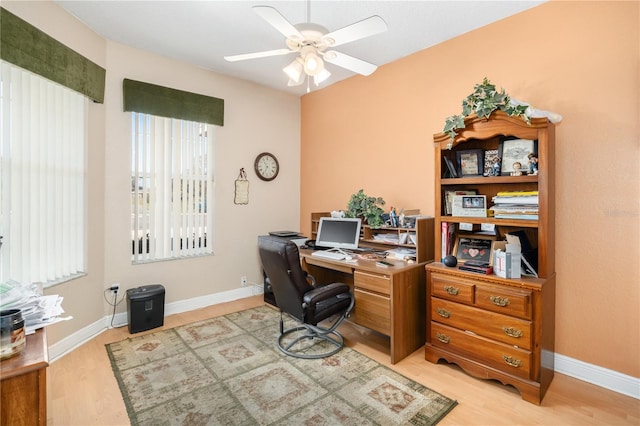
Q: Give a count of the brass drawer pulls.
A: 6